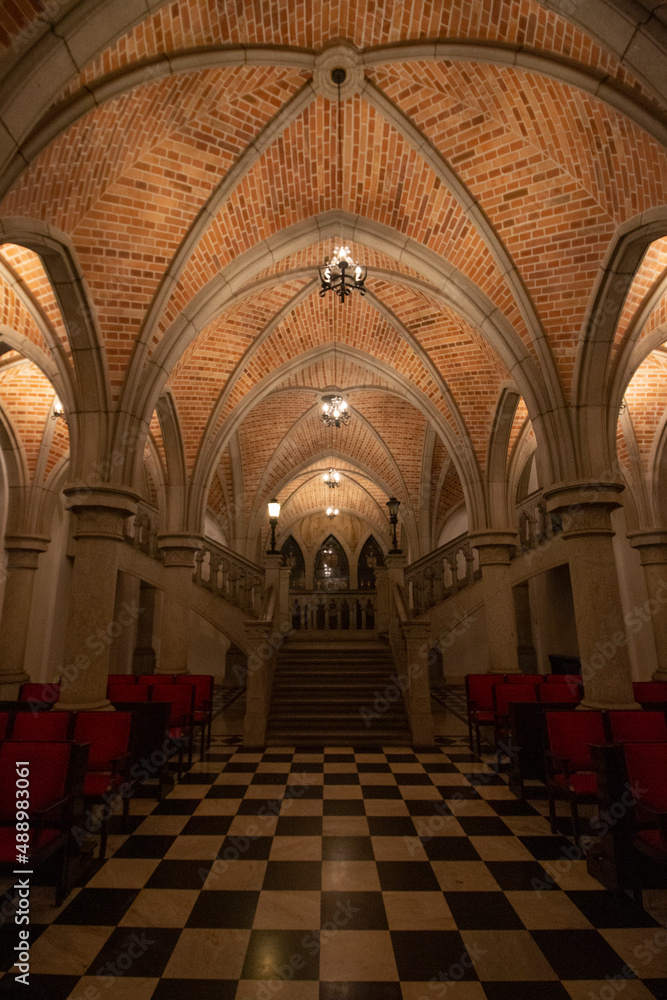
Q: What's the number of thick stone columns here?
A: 6